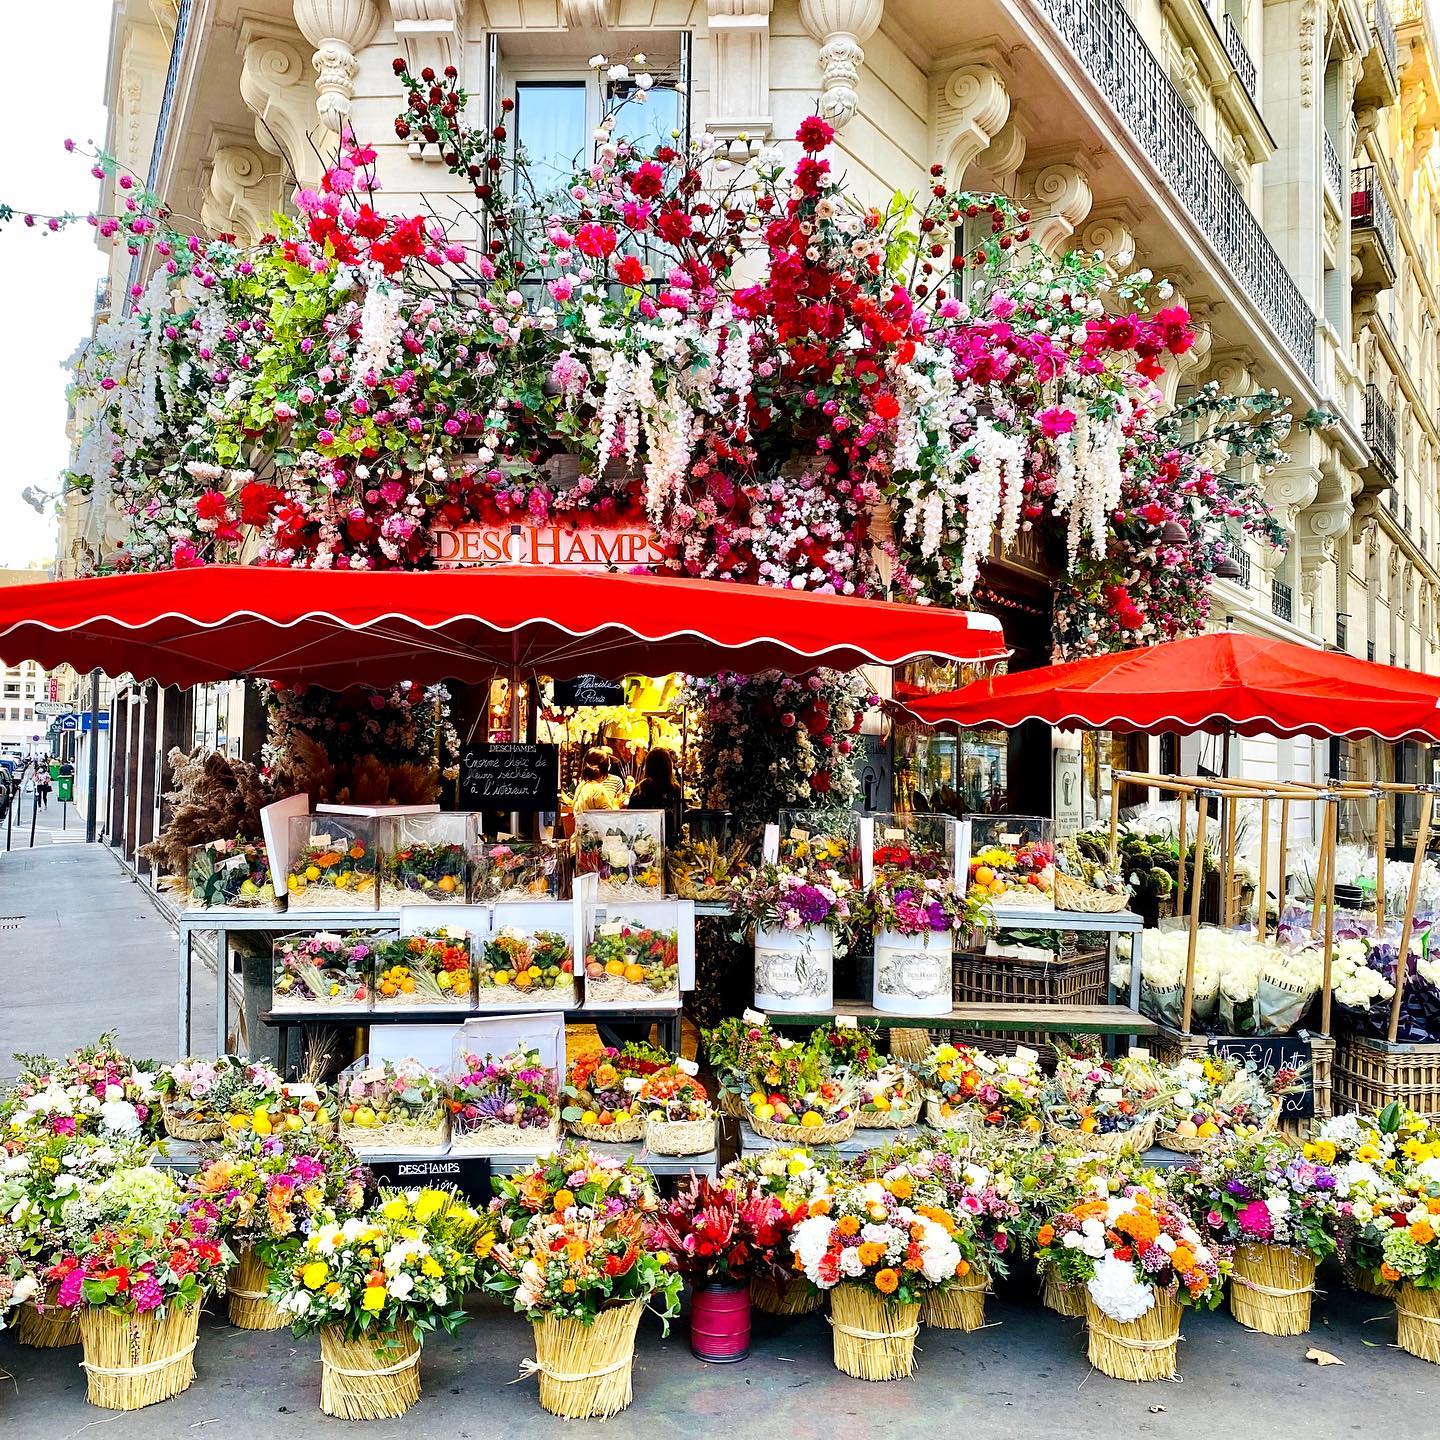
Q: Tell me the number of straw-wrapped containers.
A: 13